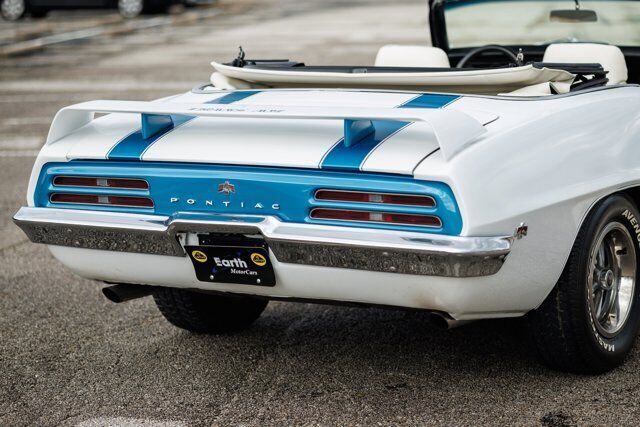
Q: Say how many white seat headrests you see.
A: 2